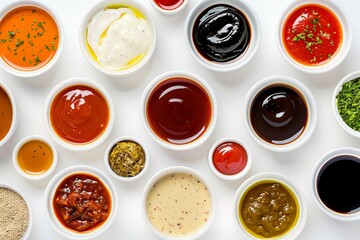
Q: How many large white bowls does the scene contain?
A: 14